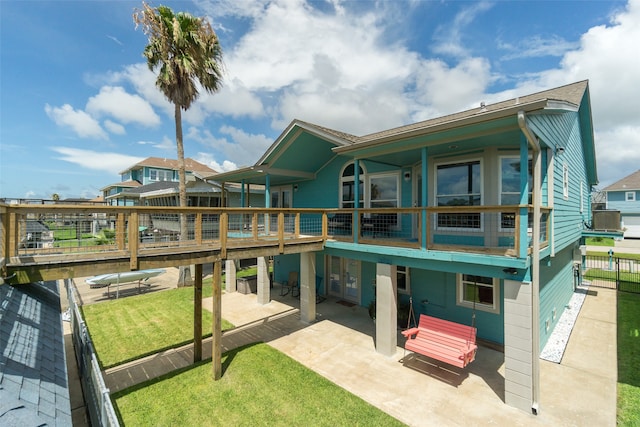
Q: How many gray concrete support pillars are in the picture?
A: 5